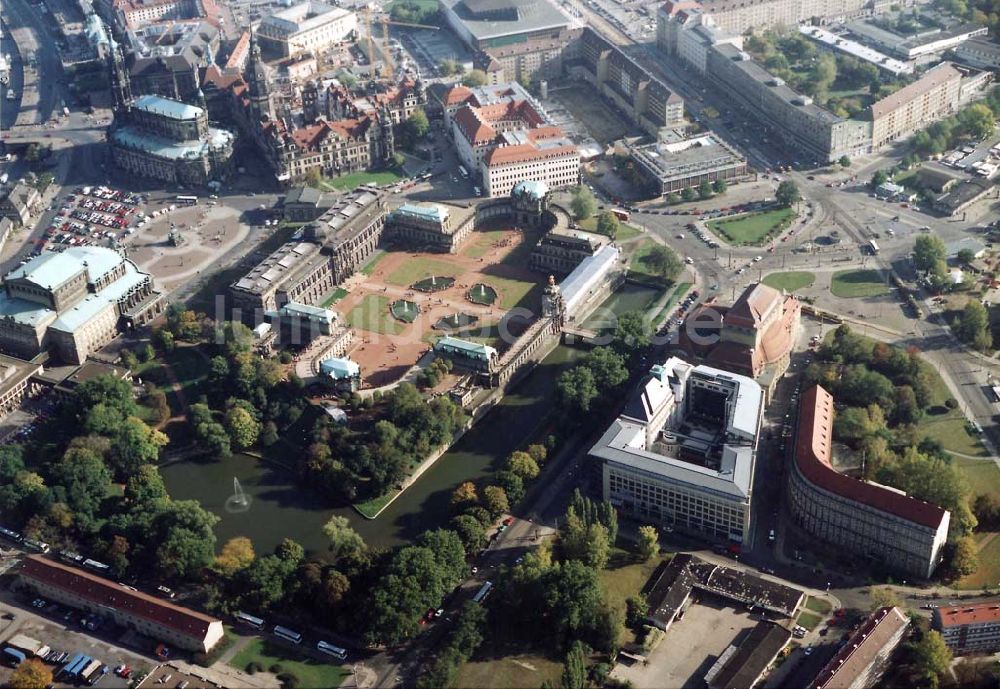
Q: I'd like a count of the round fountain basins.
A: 4